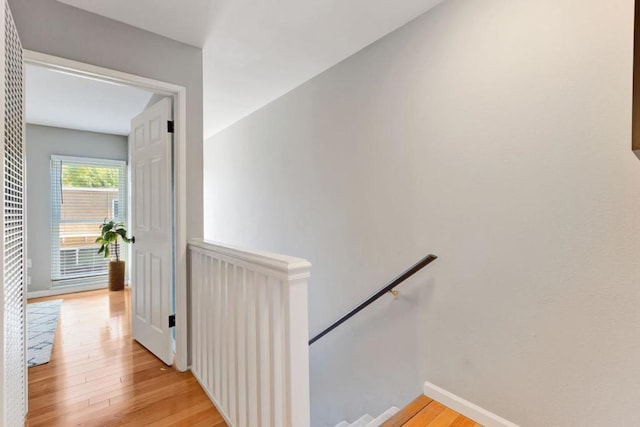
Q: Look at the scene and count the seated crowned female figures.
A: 0